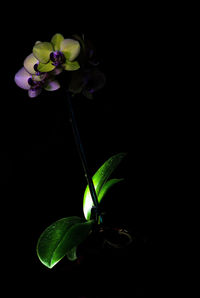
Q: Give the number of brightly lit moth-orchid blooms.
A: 3